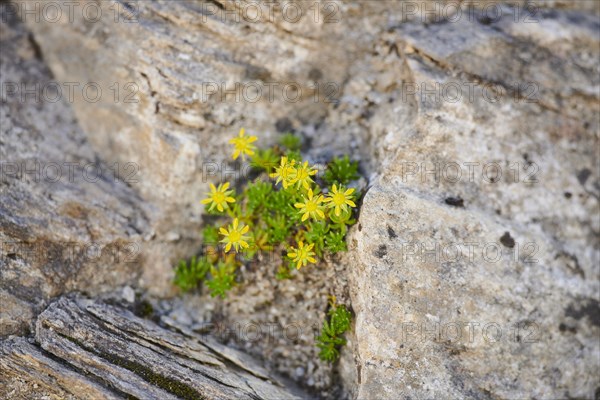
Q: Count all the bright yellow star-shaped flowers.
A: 8